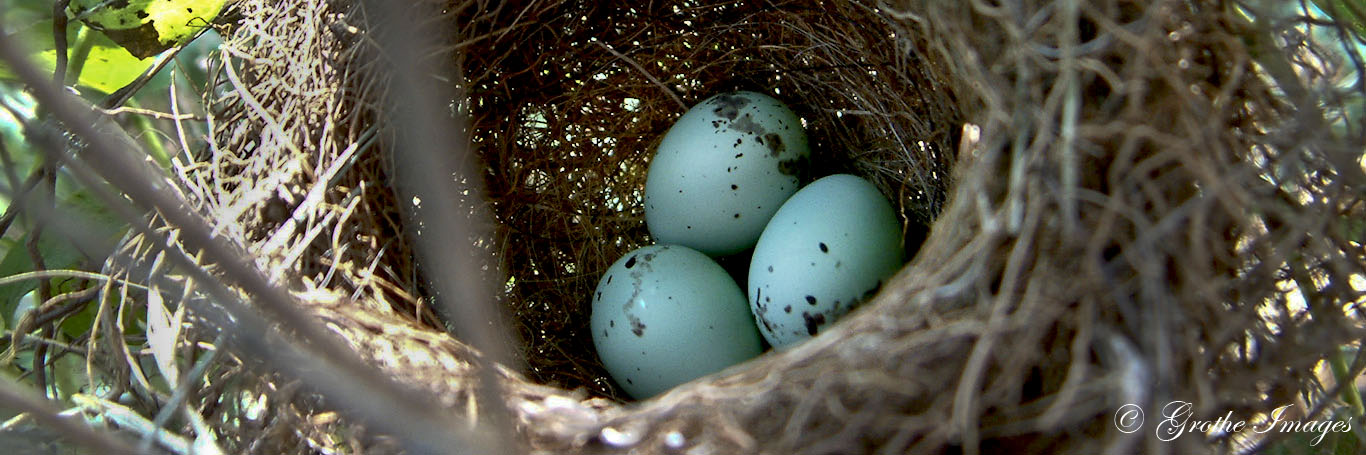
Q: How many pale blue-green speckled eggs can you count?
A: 3